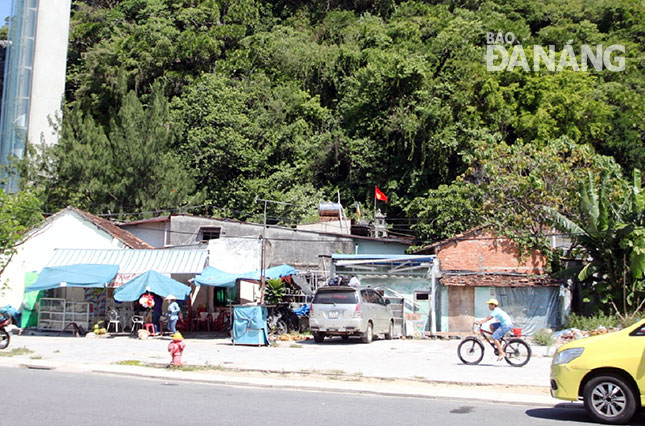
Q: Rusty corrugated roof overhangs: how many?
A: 1